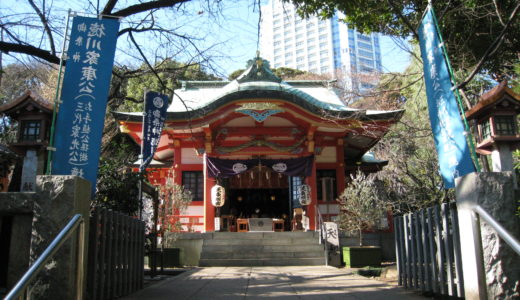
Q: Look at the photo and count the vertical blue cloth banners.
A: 3